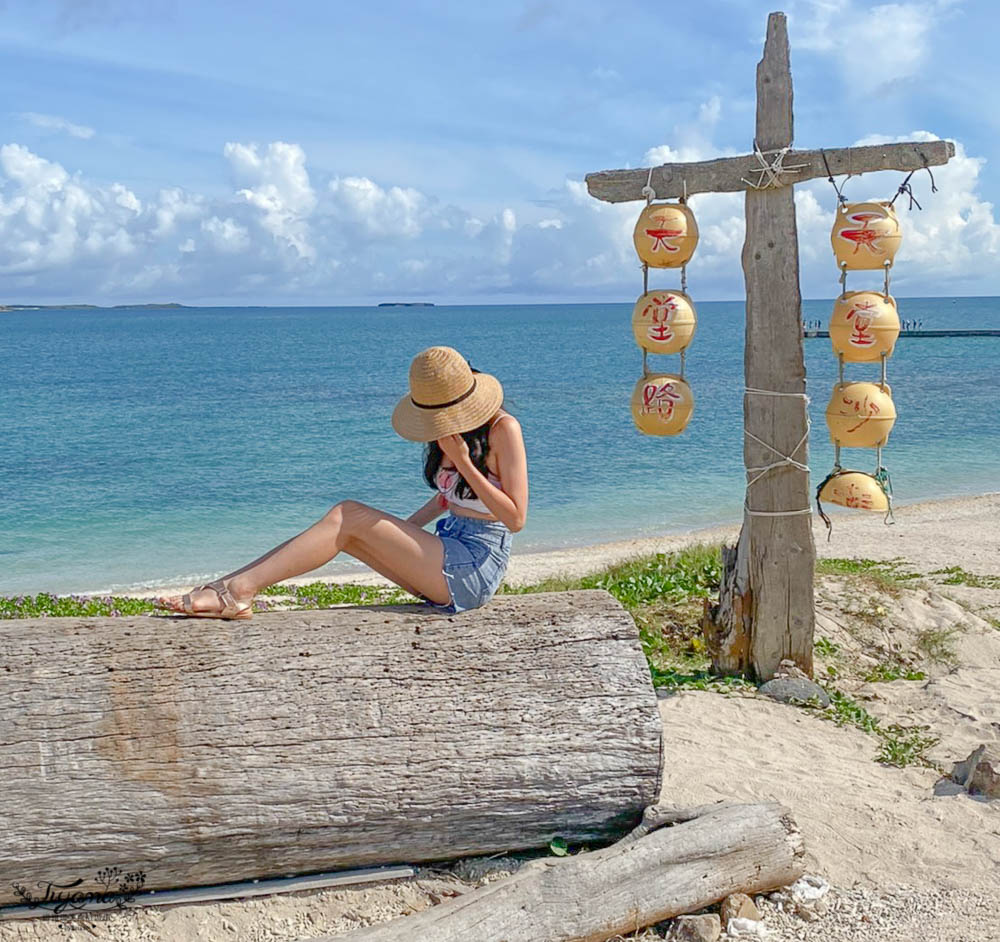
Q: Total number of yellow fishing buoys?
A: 7